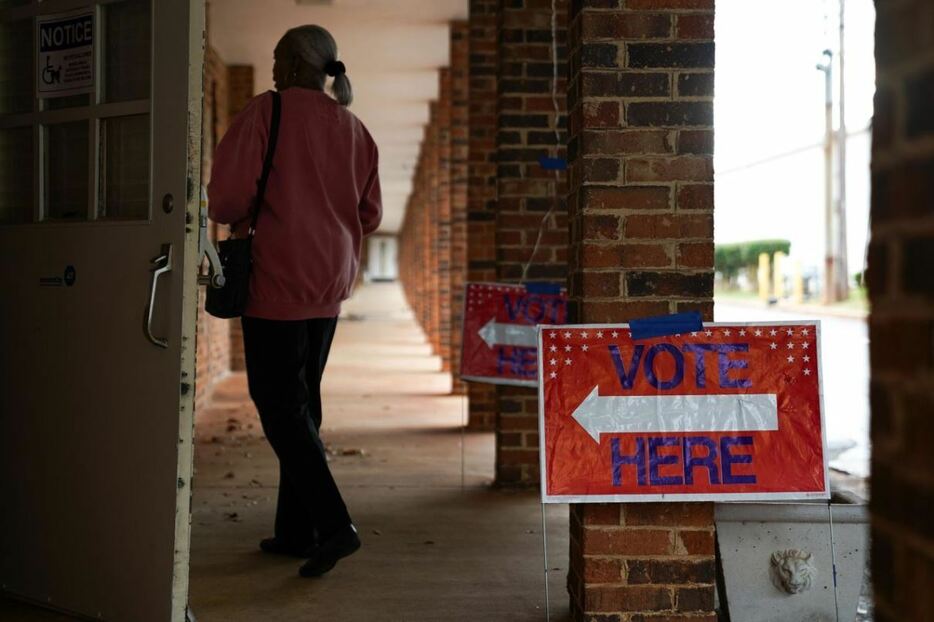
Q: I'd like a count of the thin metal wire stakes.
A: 3